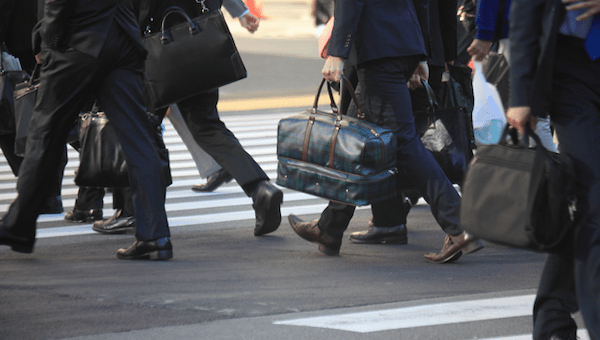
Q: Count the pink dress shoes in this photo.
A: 0